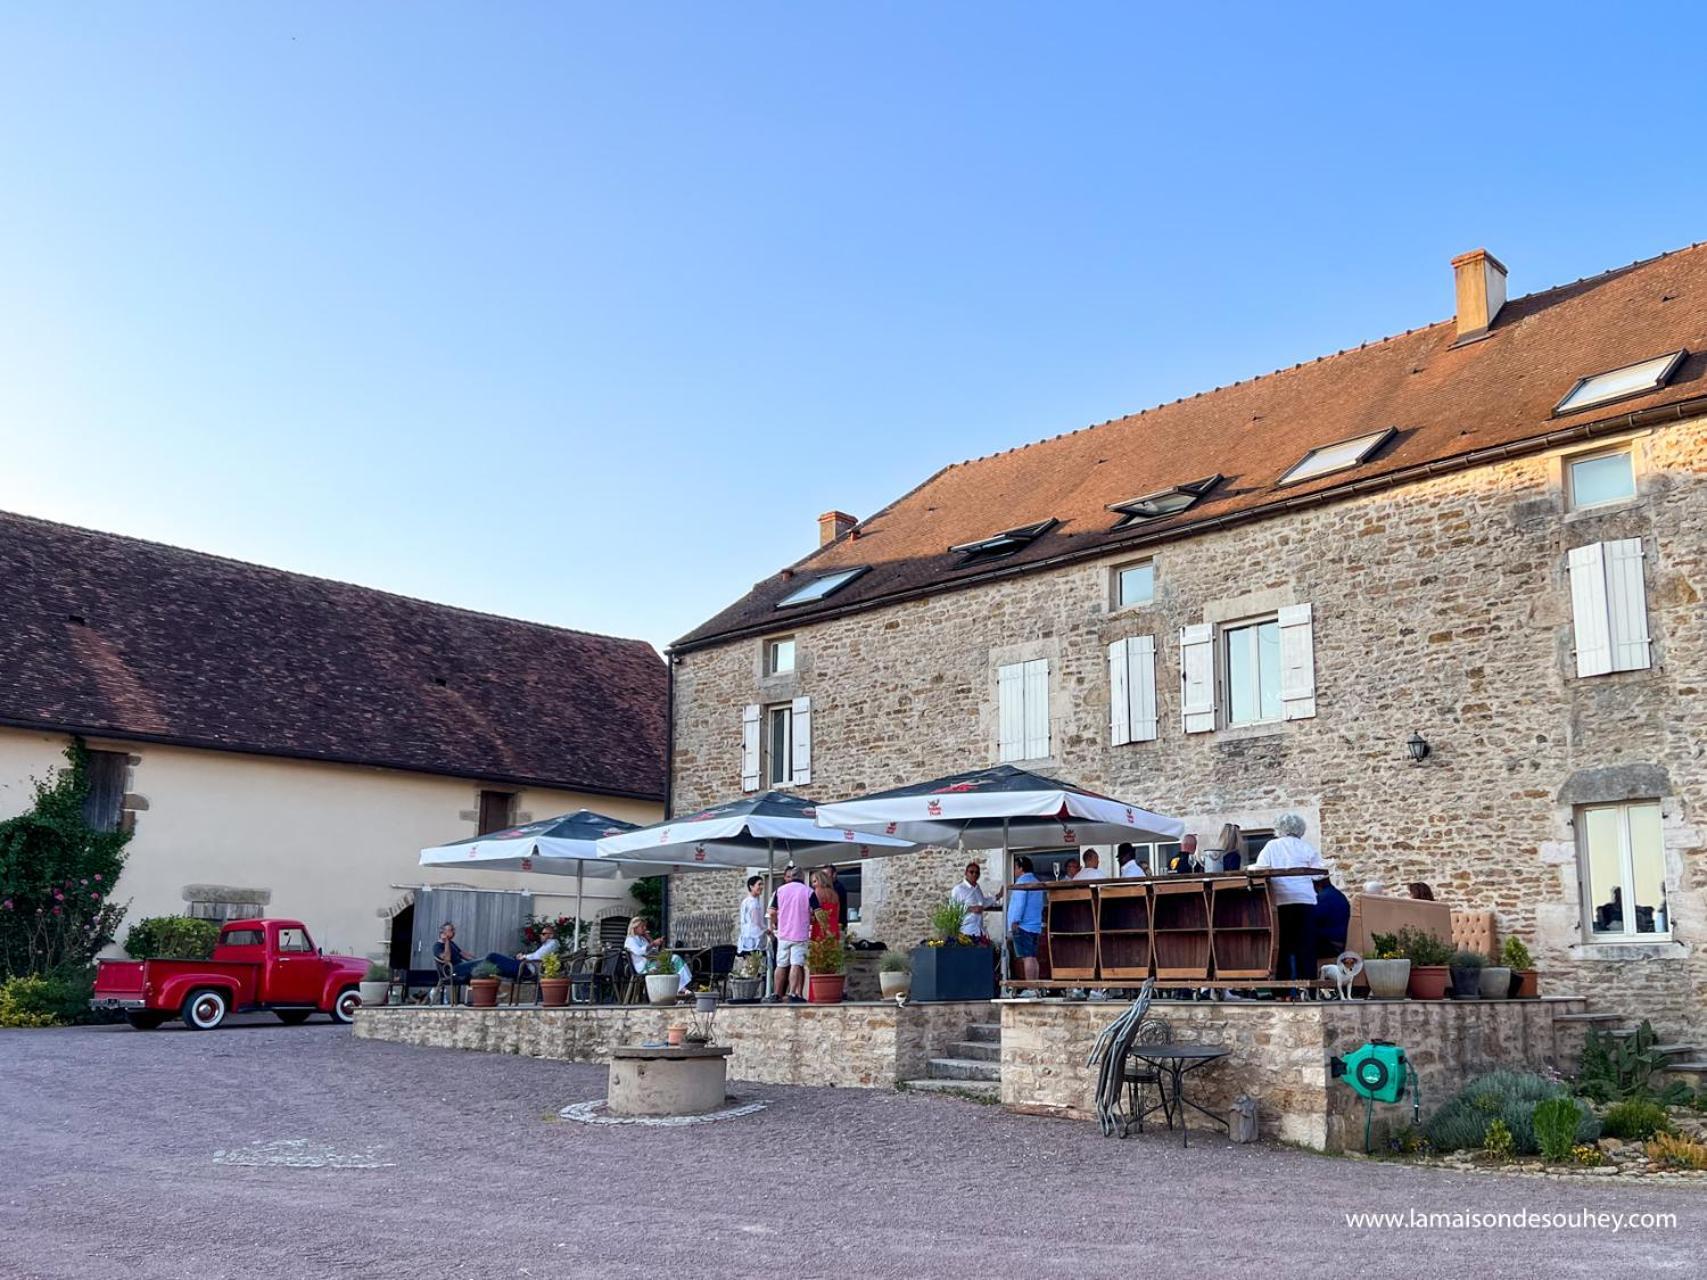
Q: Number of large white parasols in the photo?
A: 3